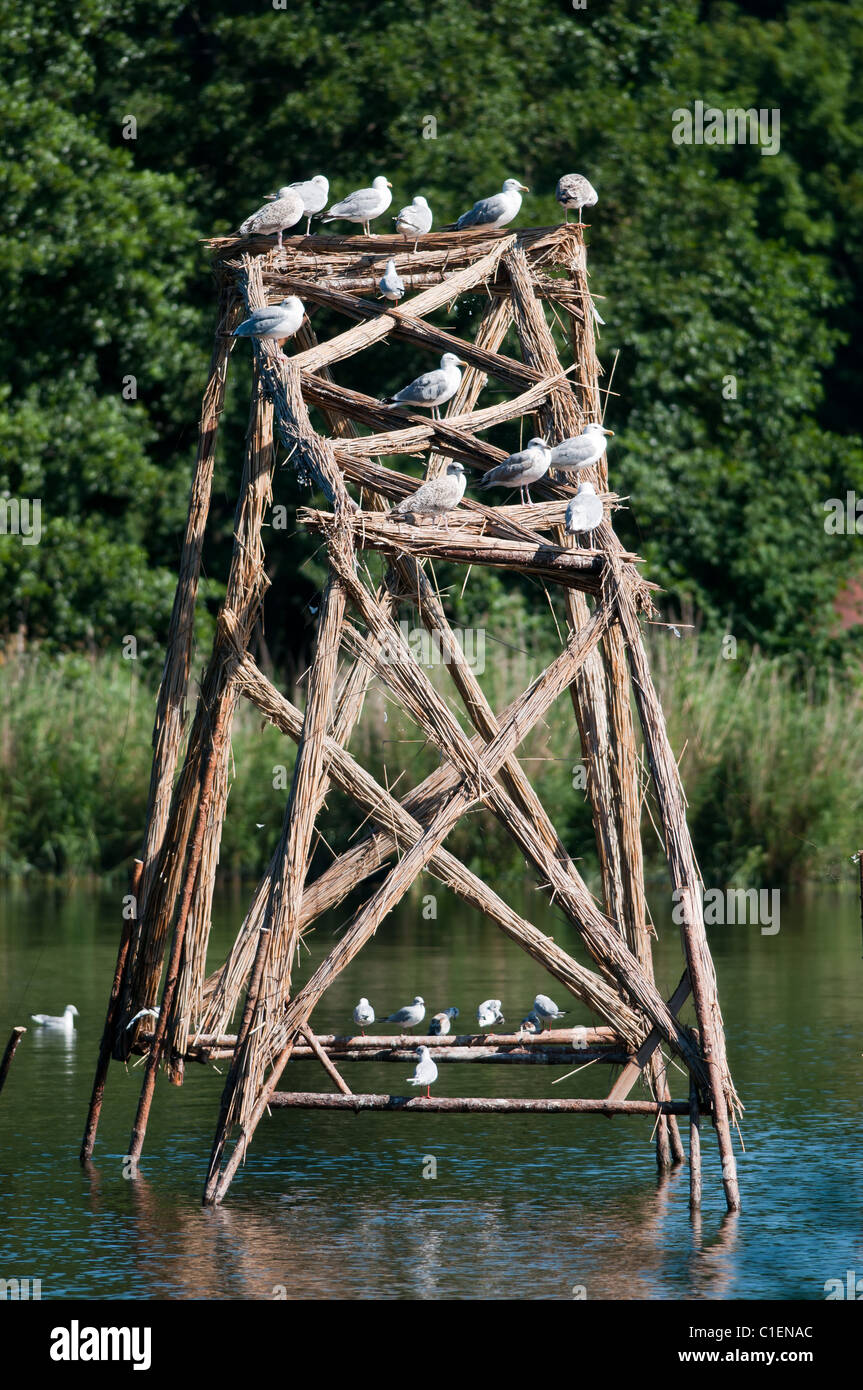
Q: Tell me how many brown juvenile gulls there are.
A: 3